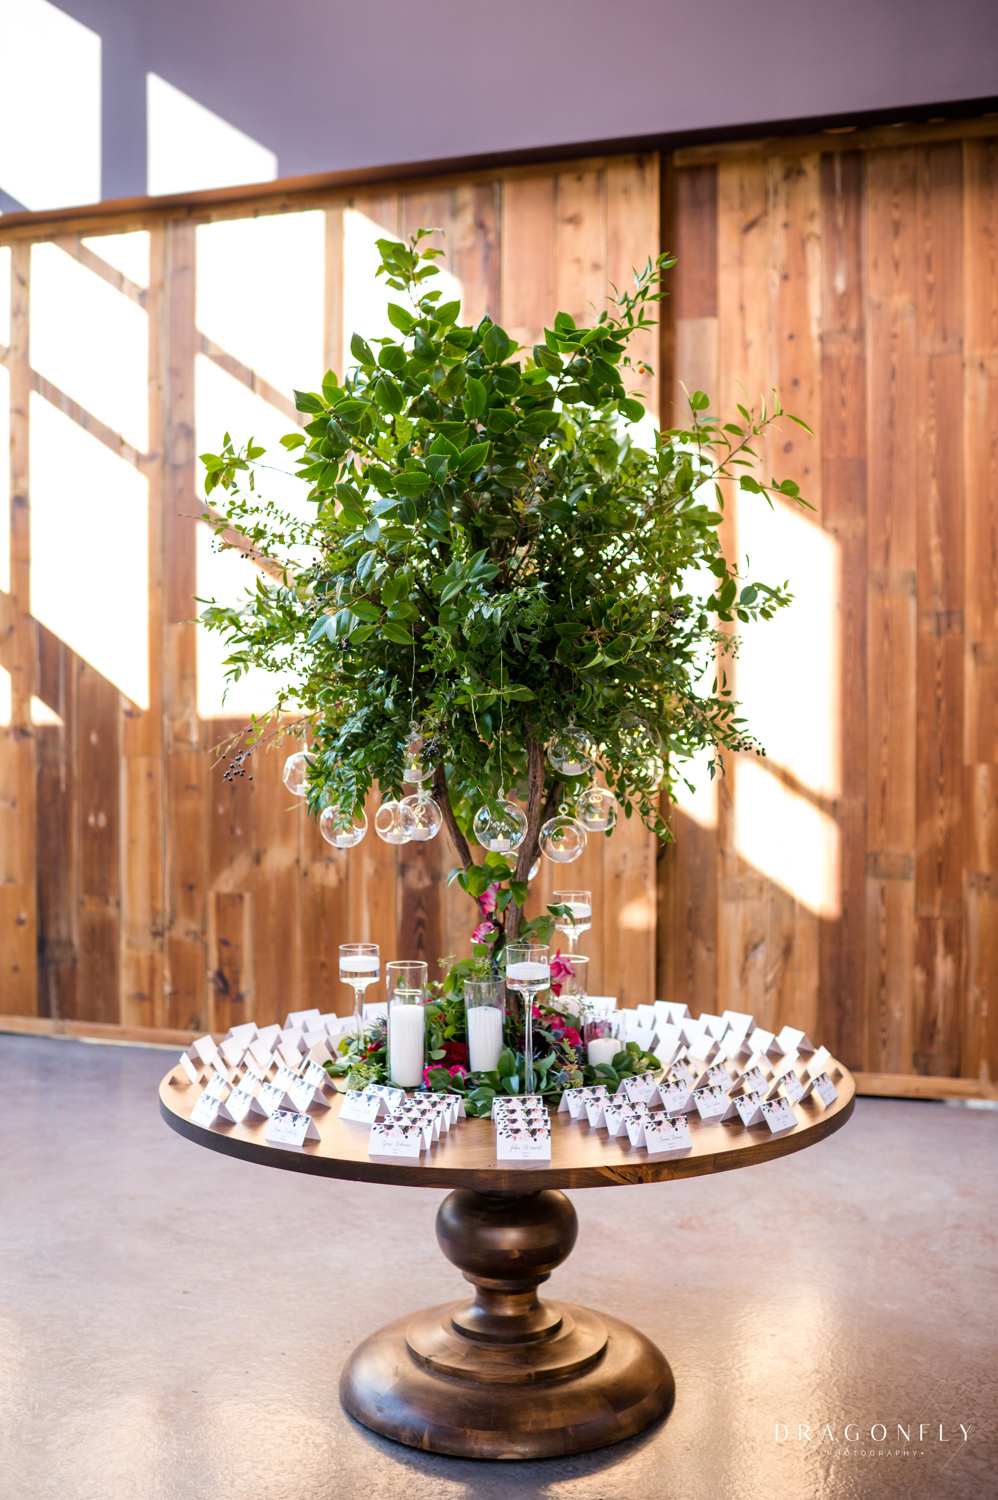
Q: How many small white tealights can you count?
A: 9